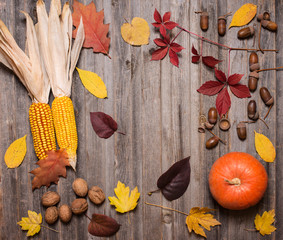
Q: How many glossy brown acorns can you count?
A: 11